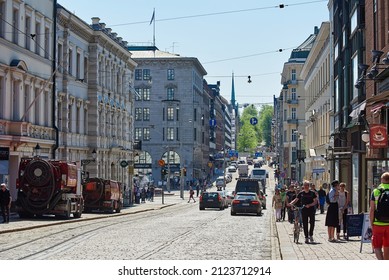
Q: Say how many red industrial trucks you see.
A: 2